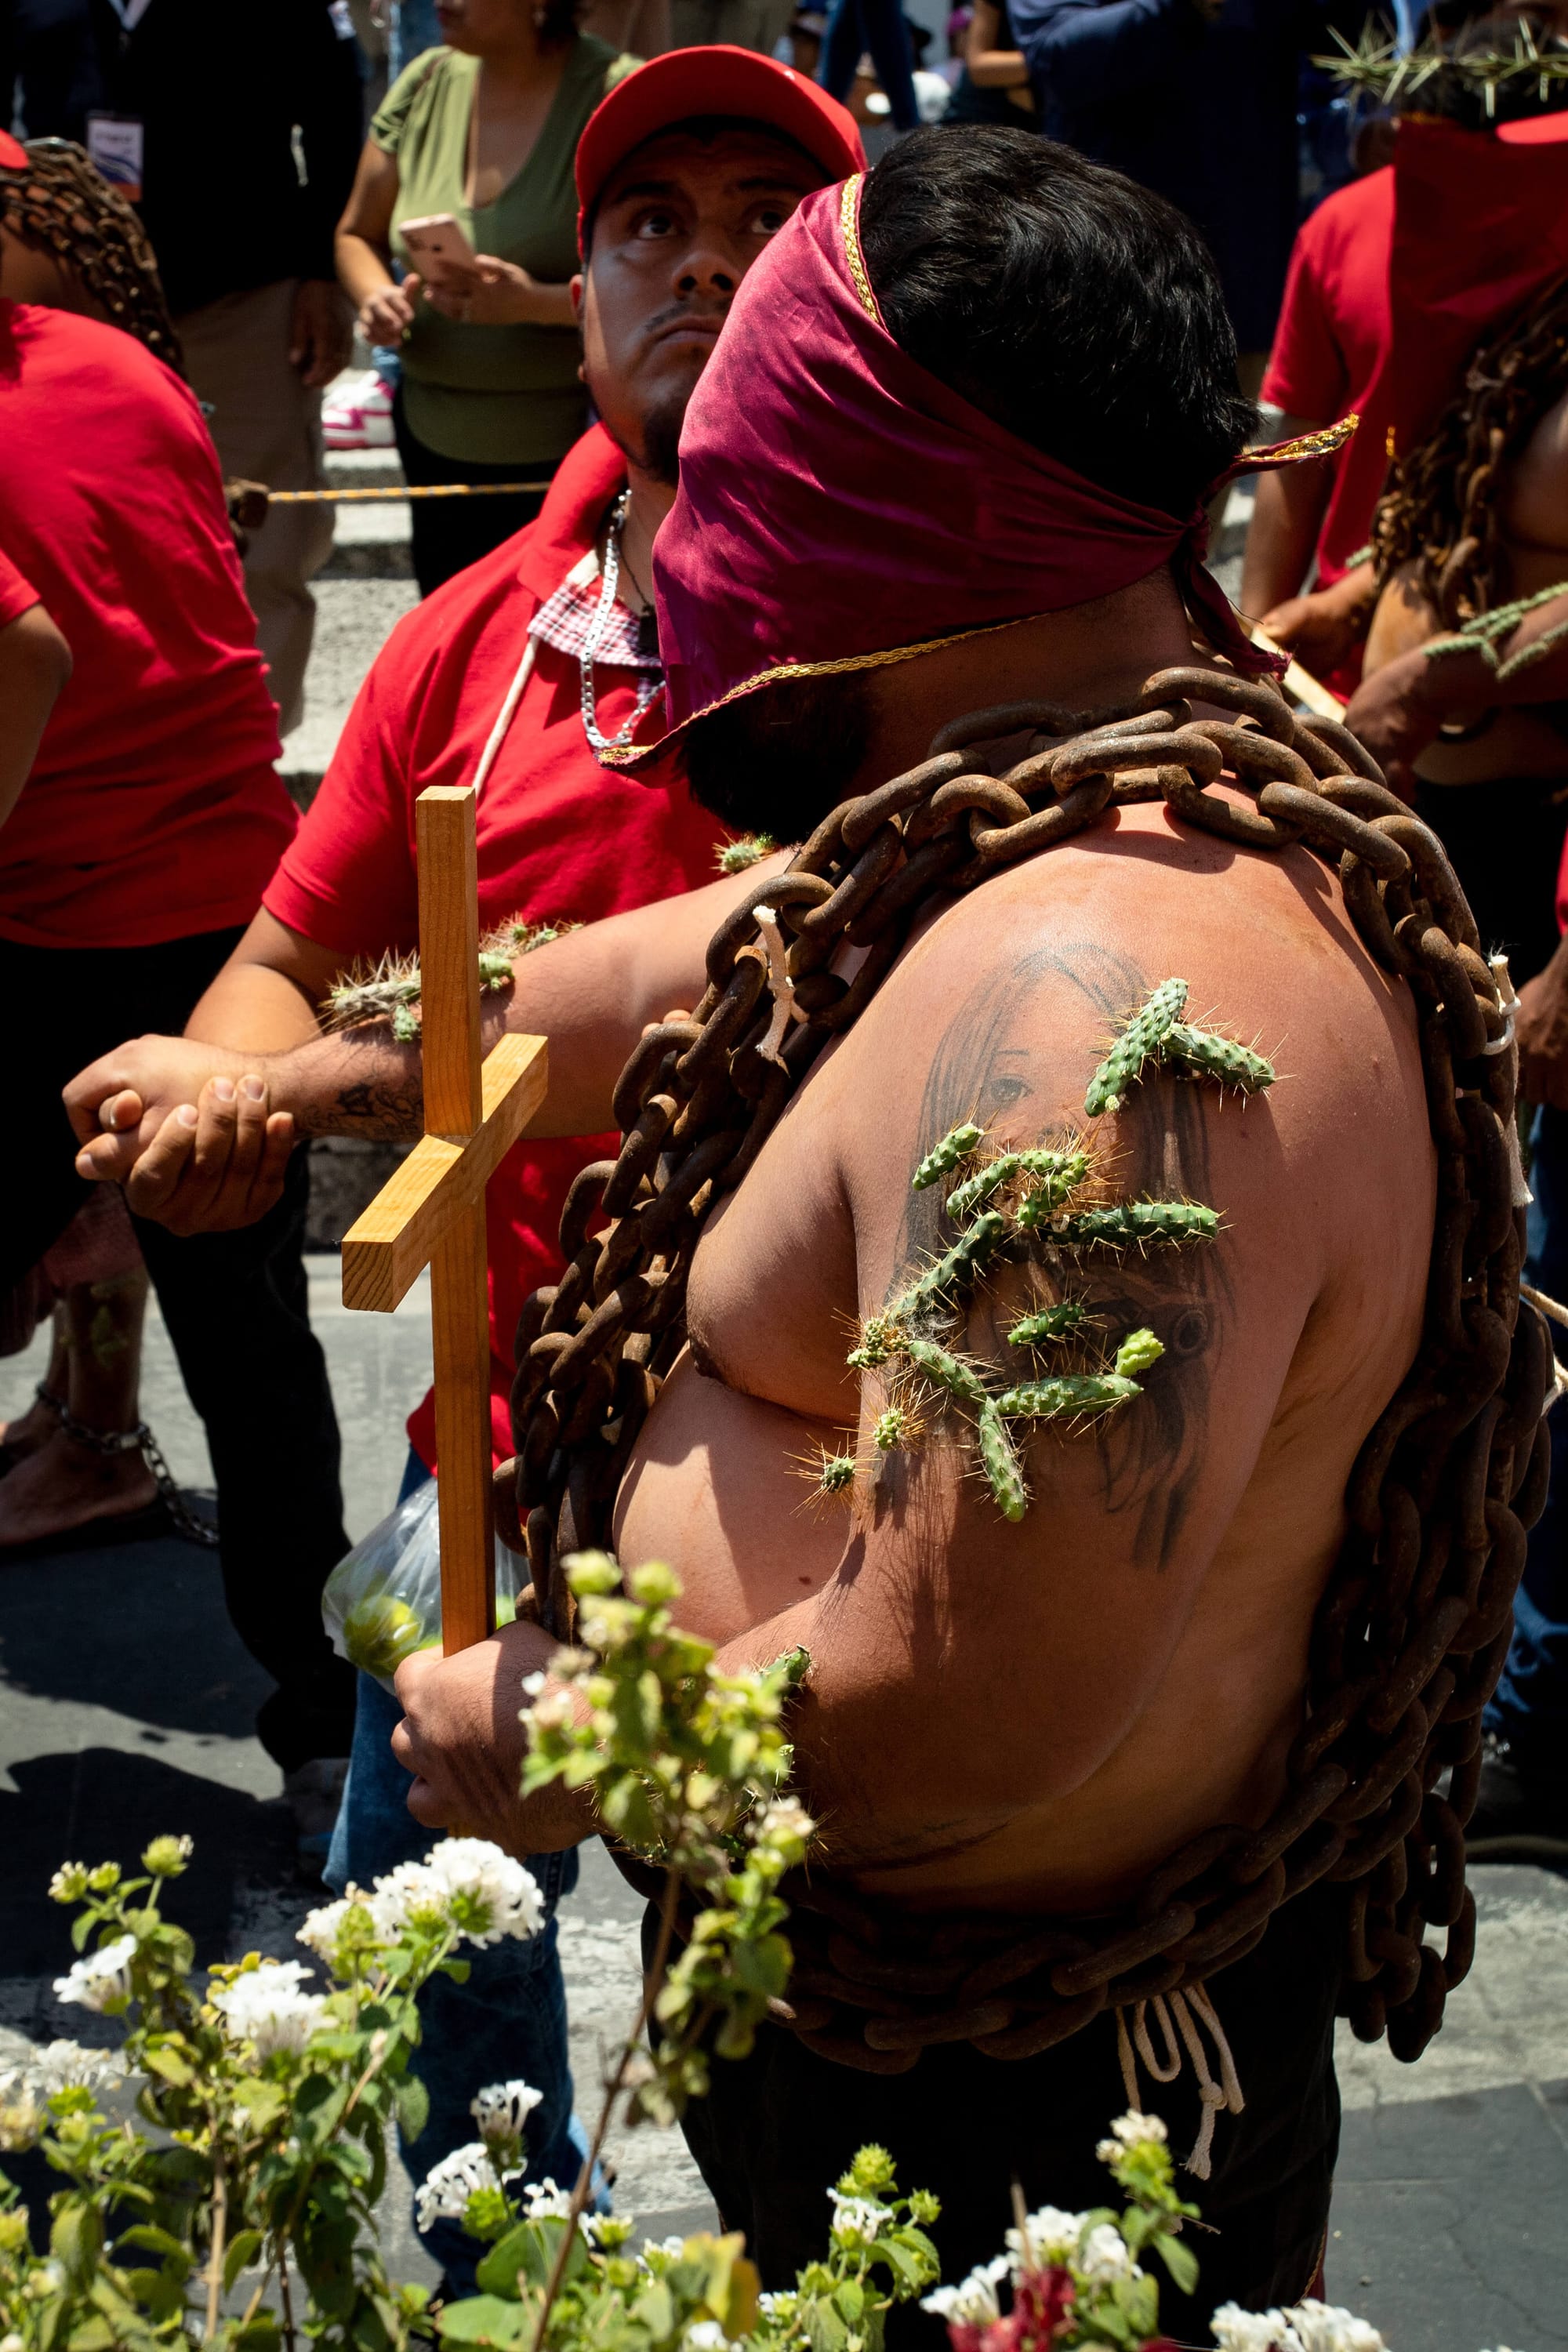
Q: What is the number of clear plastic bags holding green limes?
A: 1